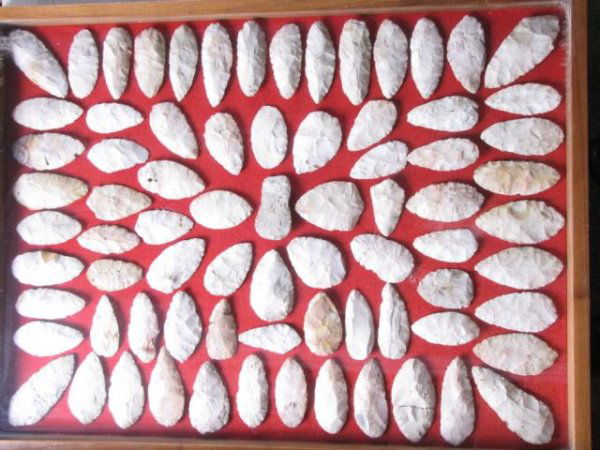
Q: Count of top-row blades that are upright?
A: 12